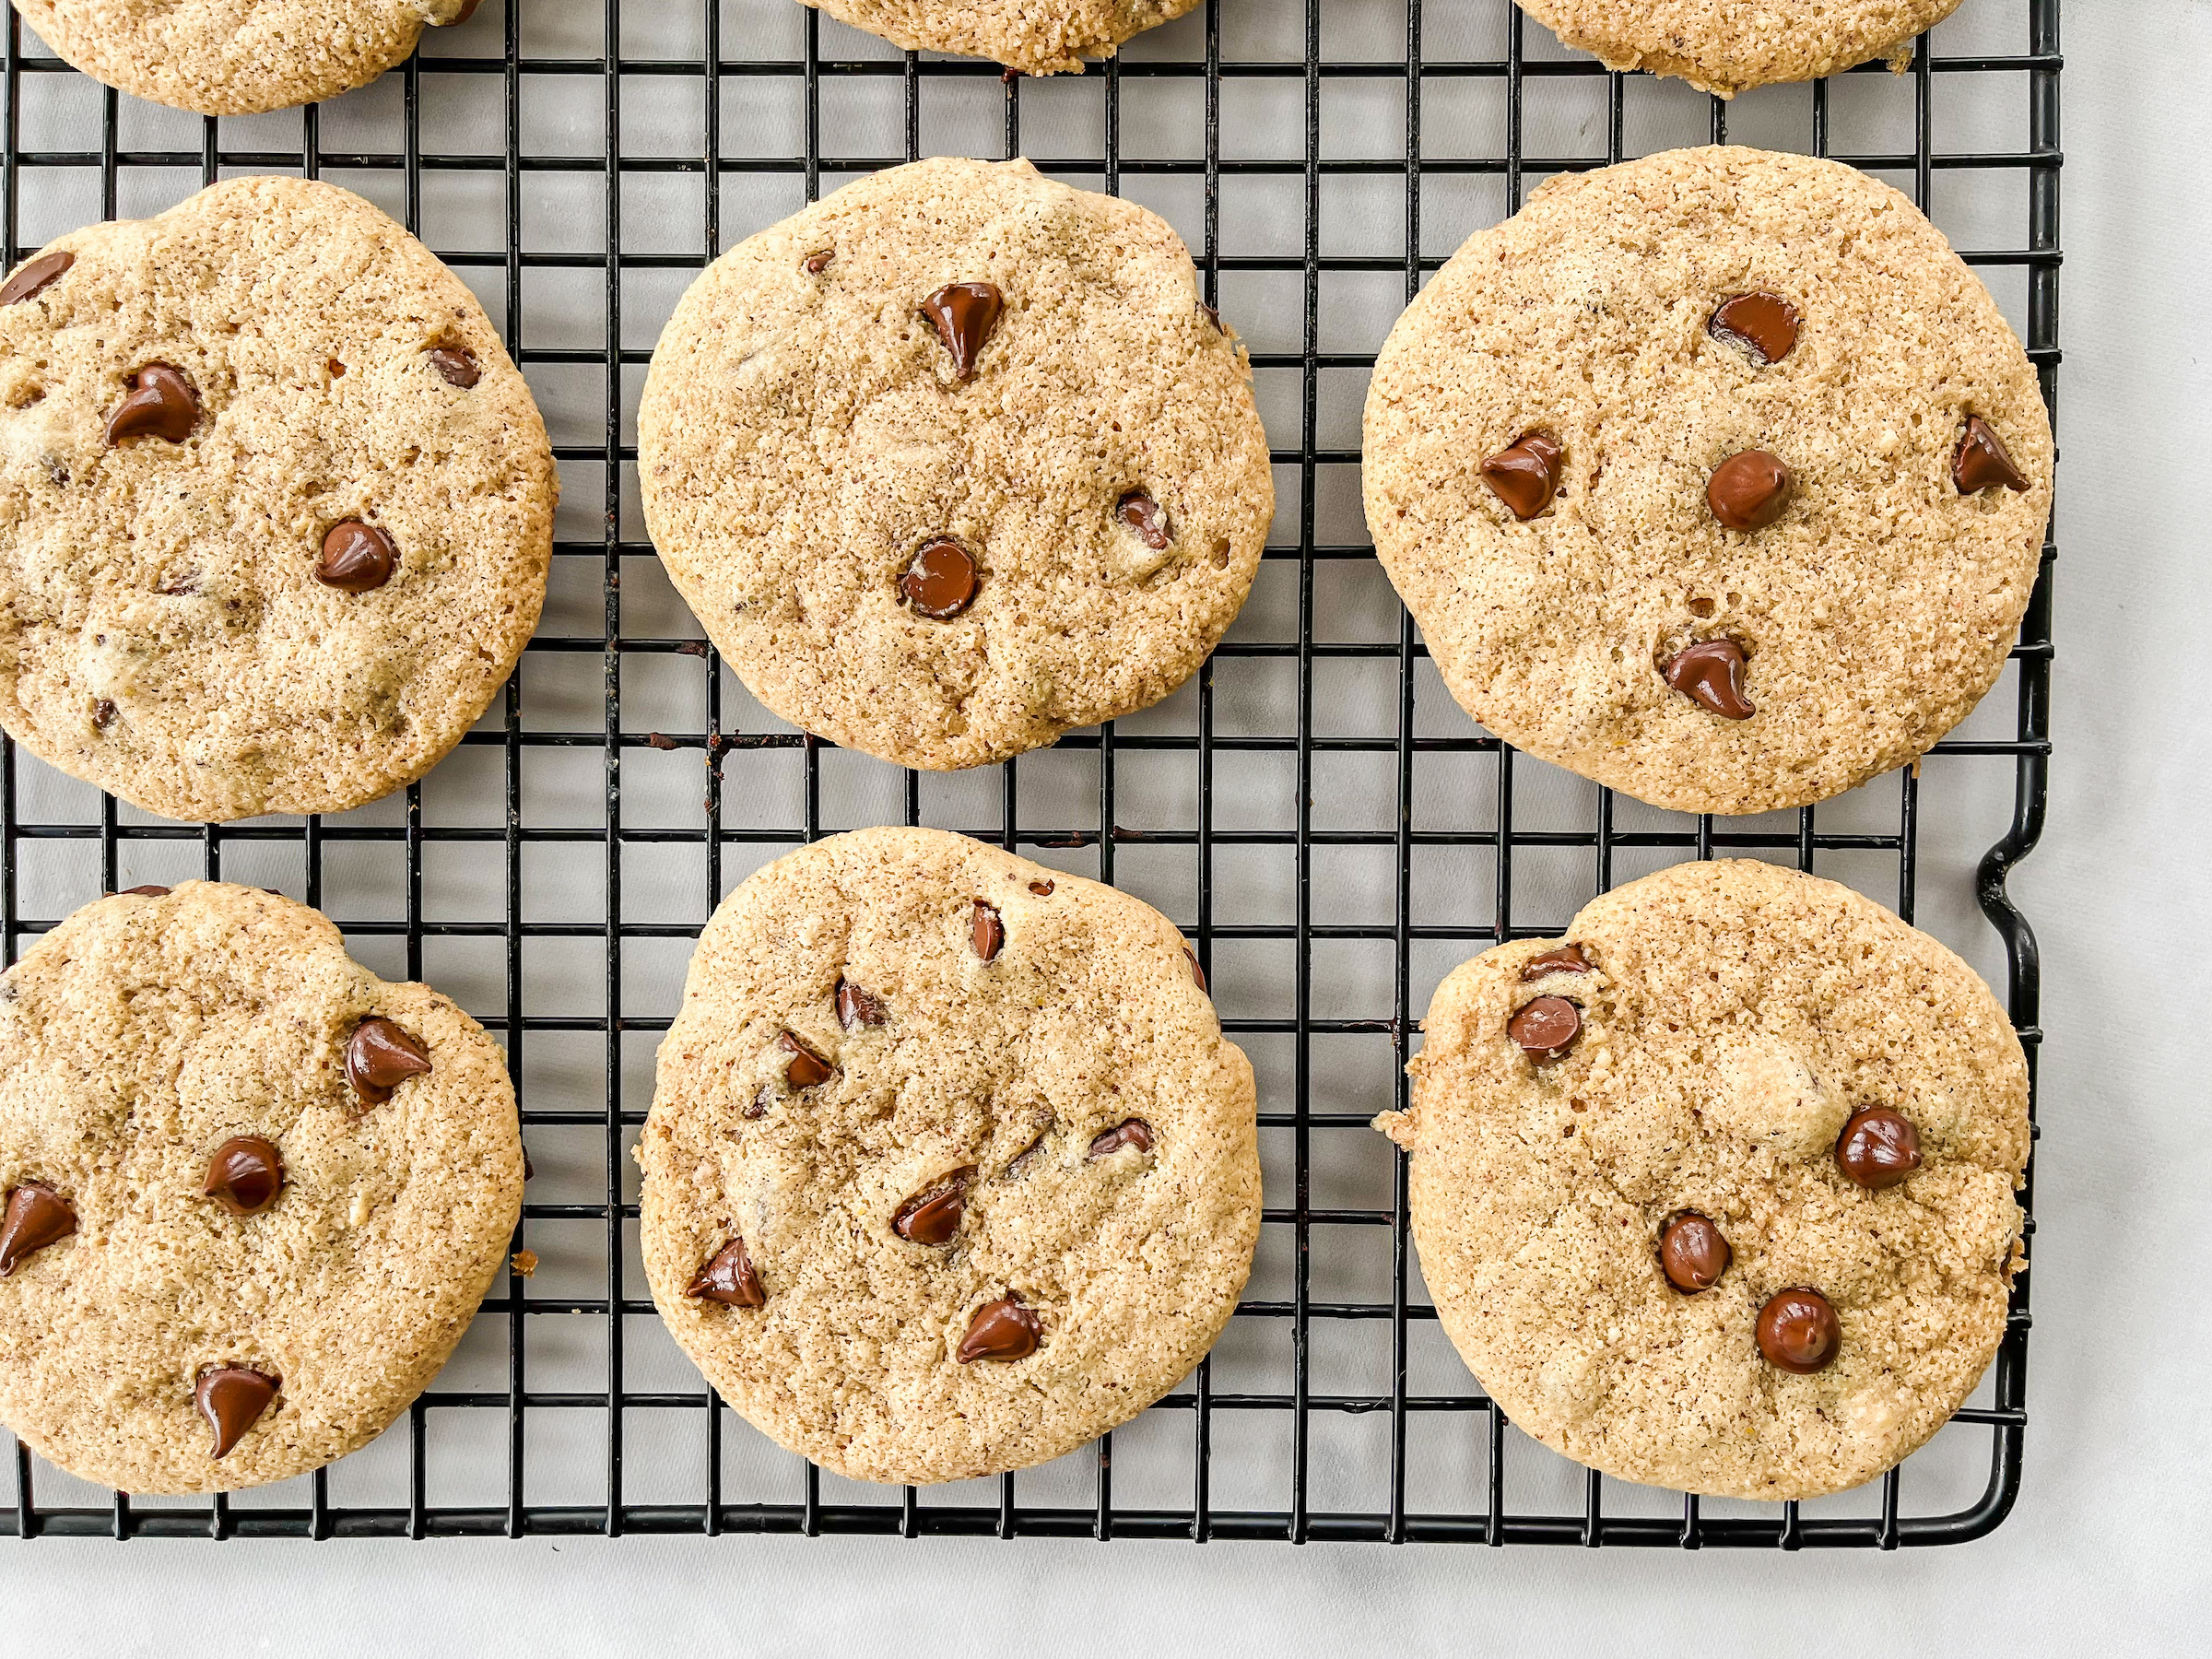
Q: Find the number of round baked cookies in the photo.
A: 9